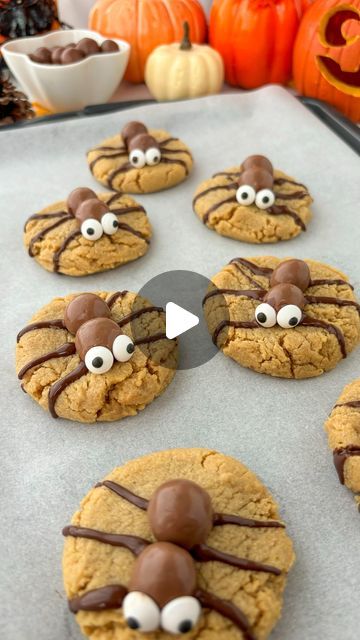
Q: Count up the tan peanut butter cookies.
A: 7